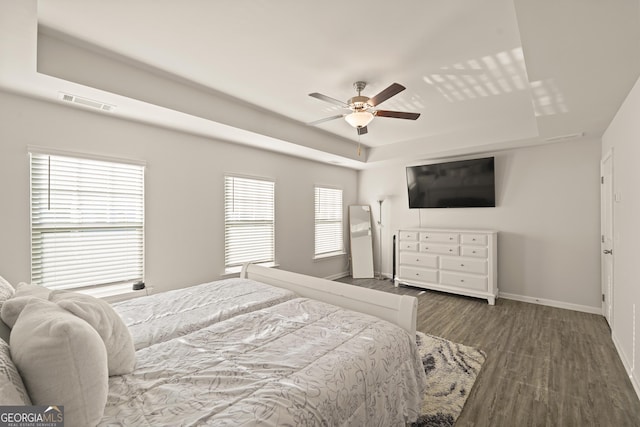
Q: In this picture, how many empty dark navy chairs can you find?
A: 0